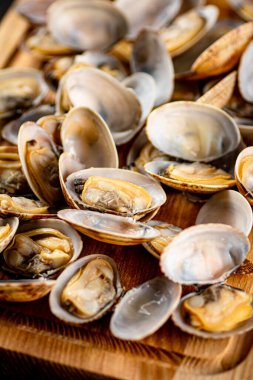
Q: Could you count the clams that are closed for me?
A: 0